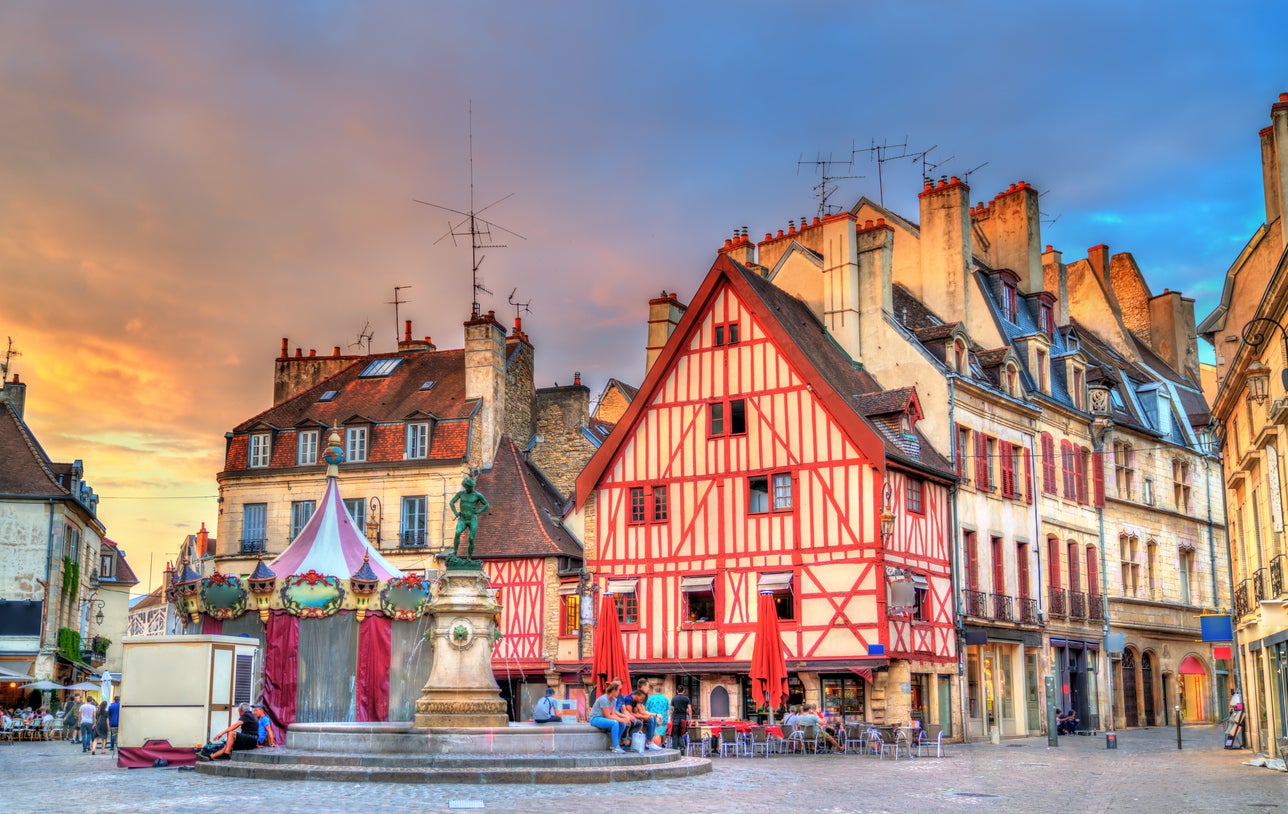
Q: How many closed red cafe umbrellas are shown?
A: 2